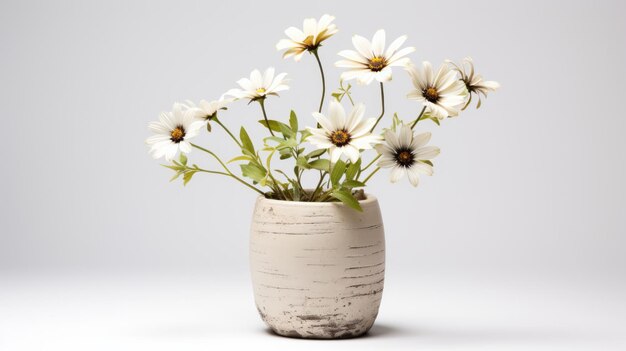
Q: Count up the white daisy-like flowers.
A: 9